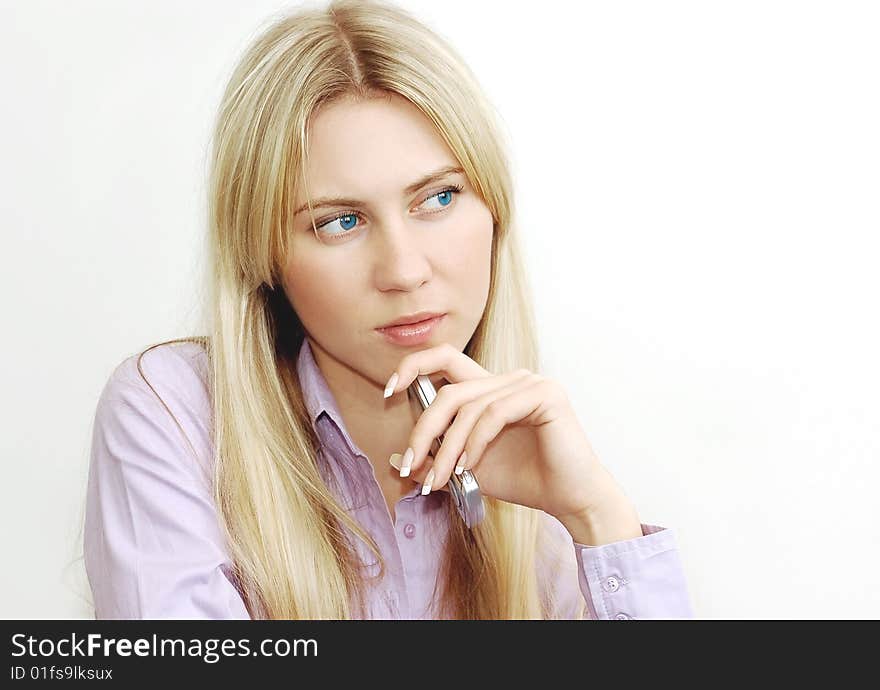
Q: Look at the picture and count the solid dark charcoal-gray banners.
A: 1